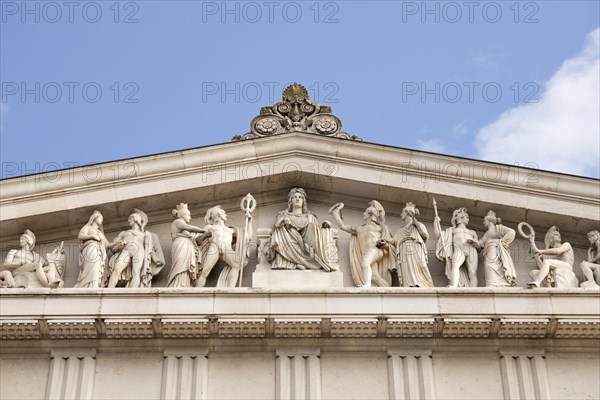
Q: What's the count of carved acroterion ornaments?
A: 1